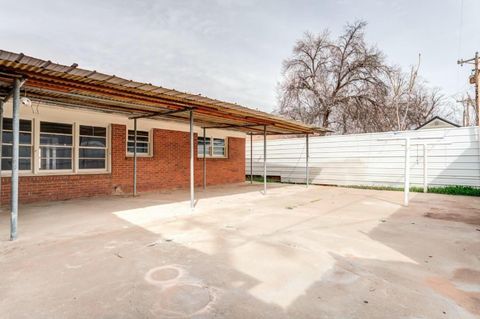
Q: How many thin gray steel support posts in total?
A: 7